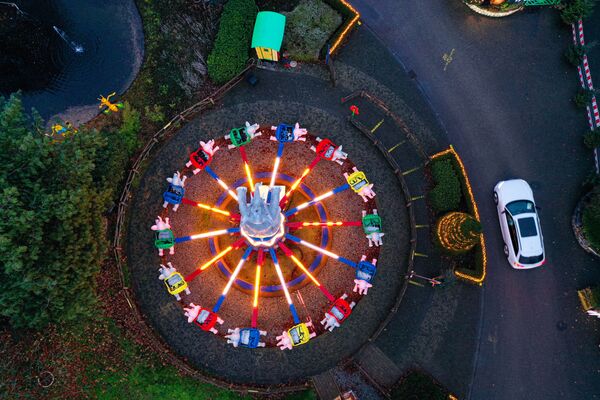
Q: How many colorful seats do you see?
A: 14